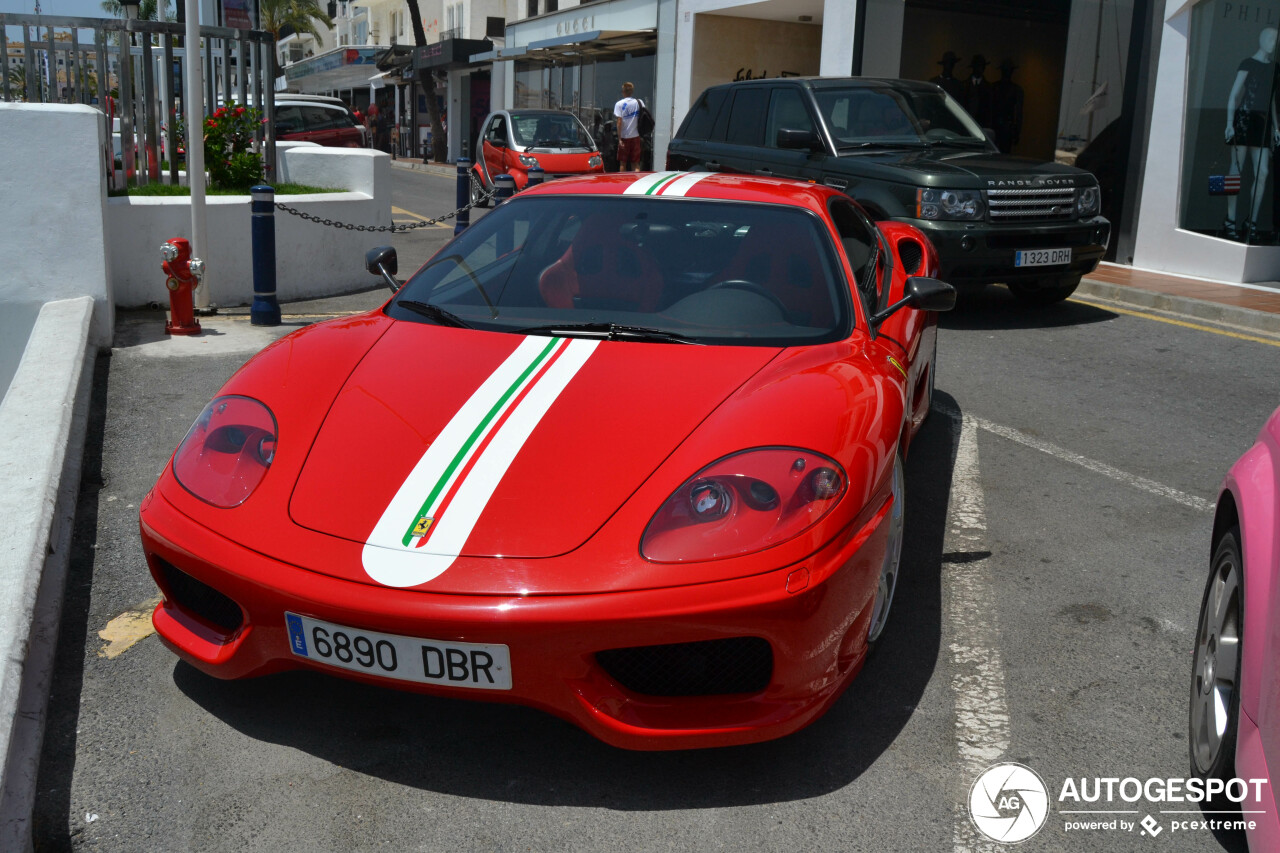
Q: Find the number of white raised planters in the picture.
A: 1